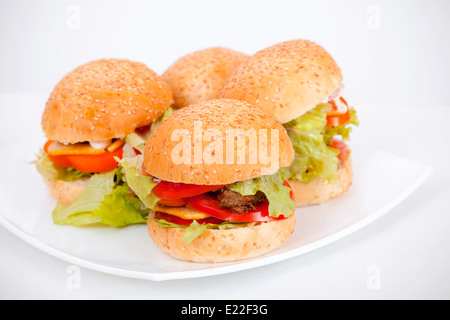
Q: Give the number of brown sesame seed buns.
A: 4